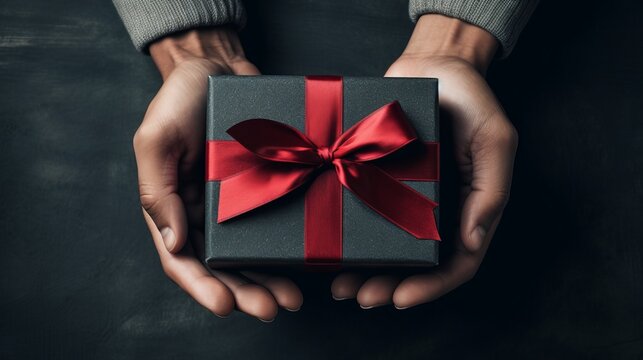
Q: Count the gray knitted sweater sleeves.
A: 2